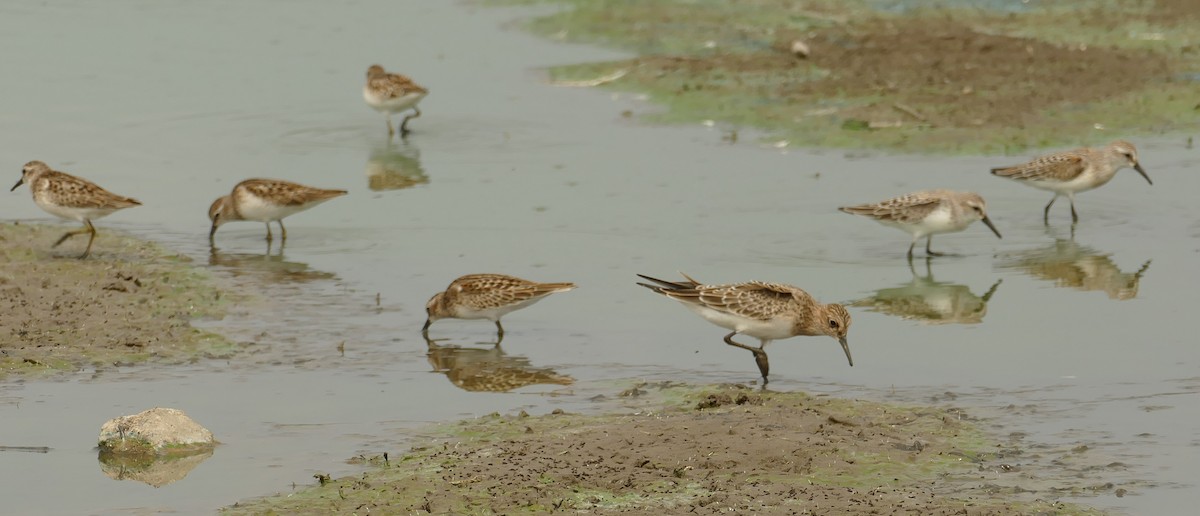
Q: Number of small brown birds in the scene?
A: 7